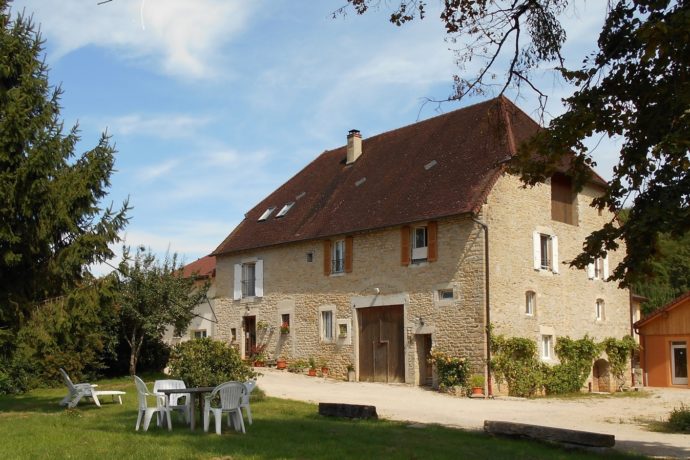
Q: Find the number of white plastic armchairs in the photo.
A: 4